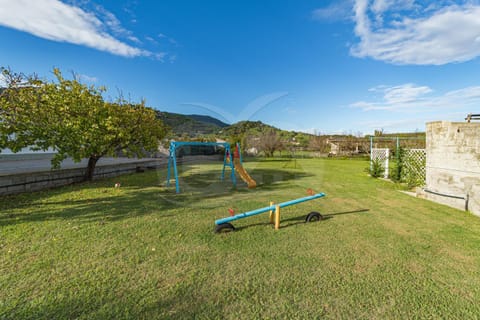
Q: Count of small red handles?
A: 2